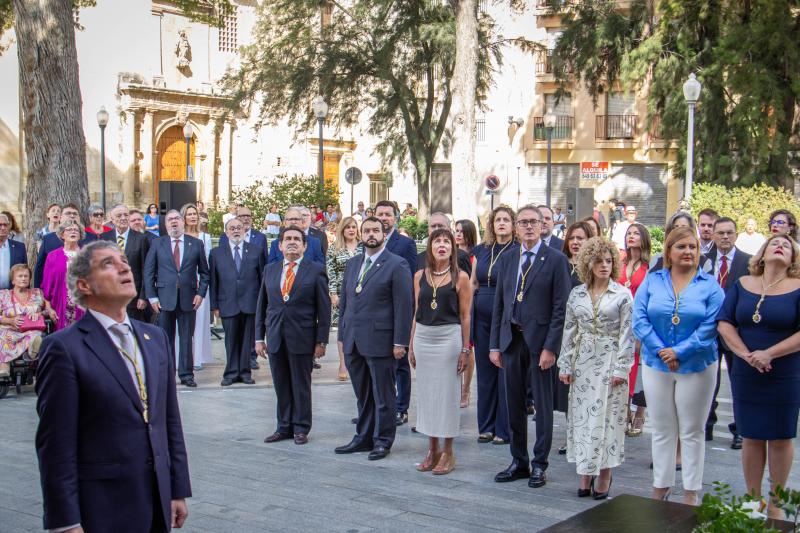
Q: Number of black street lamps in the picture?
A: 4